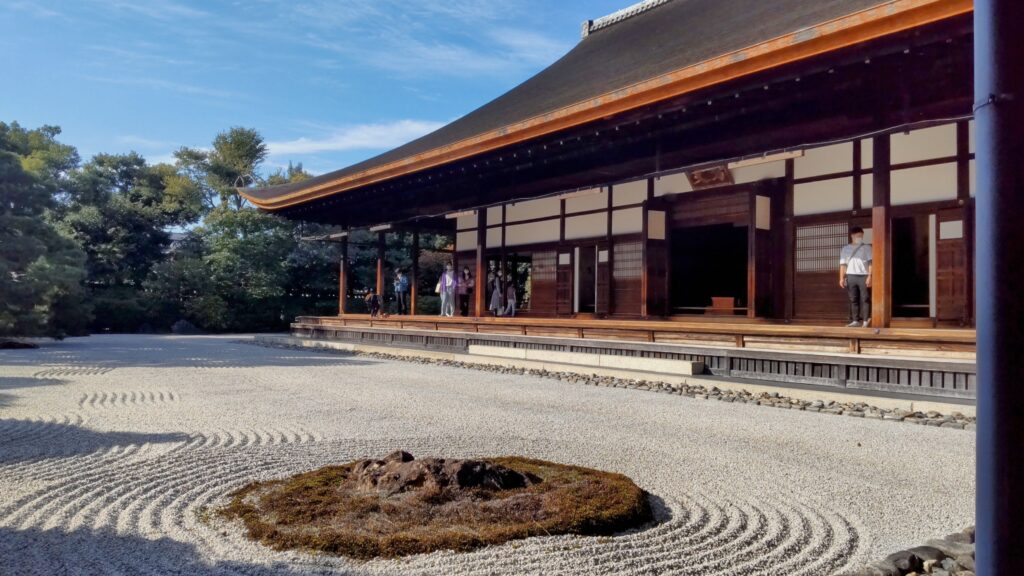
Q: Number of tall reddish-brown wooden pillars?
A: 5